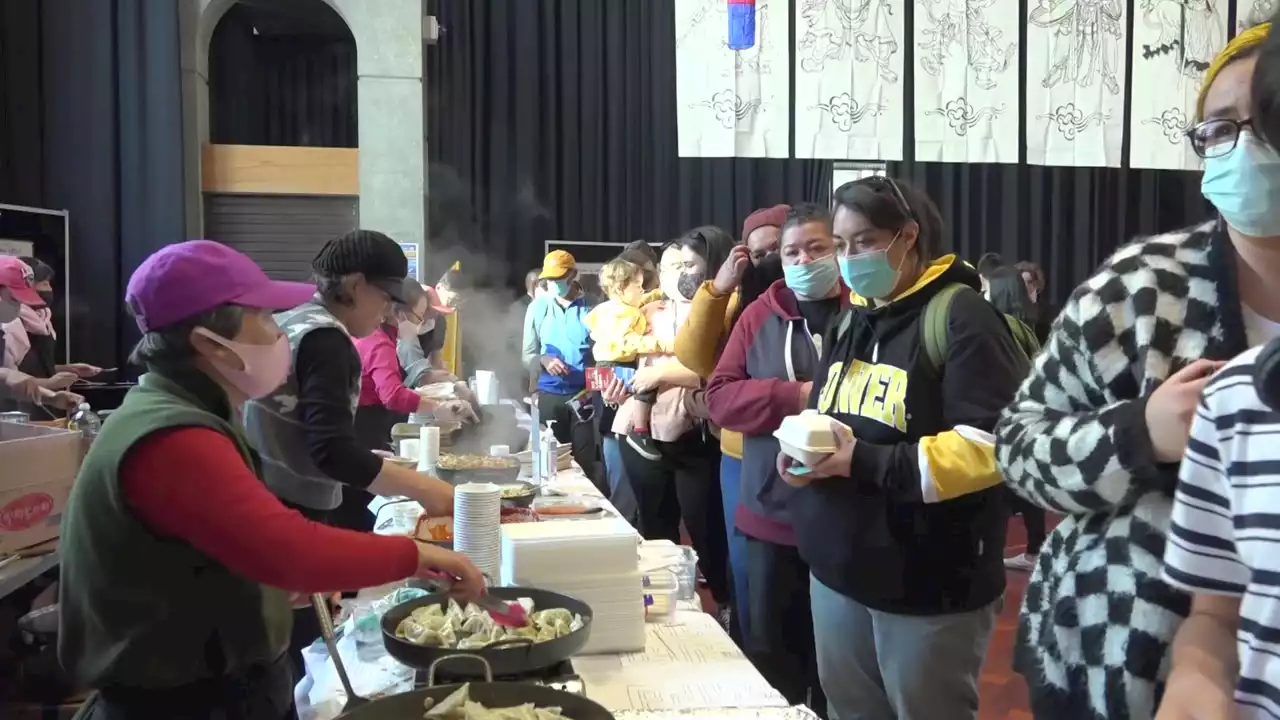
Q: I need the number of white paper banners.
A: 6